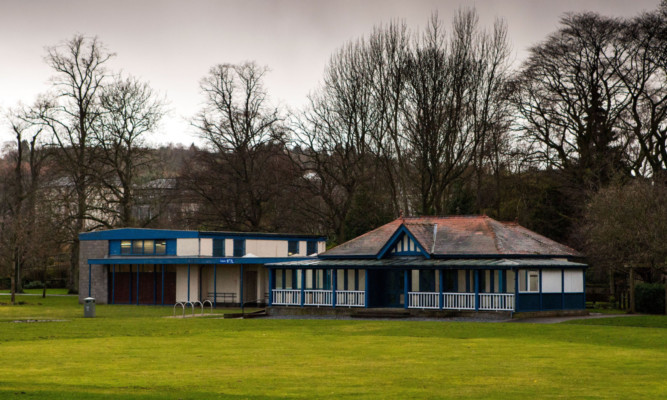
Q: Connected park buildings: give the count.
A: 2